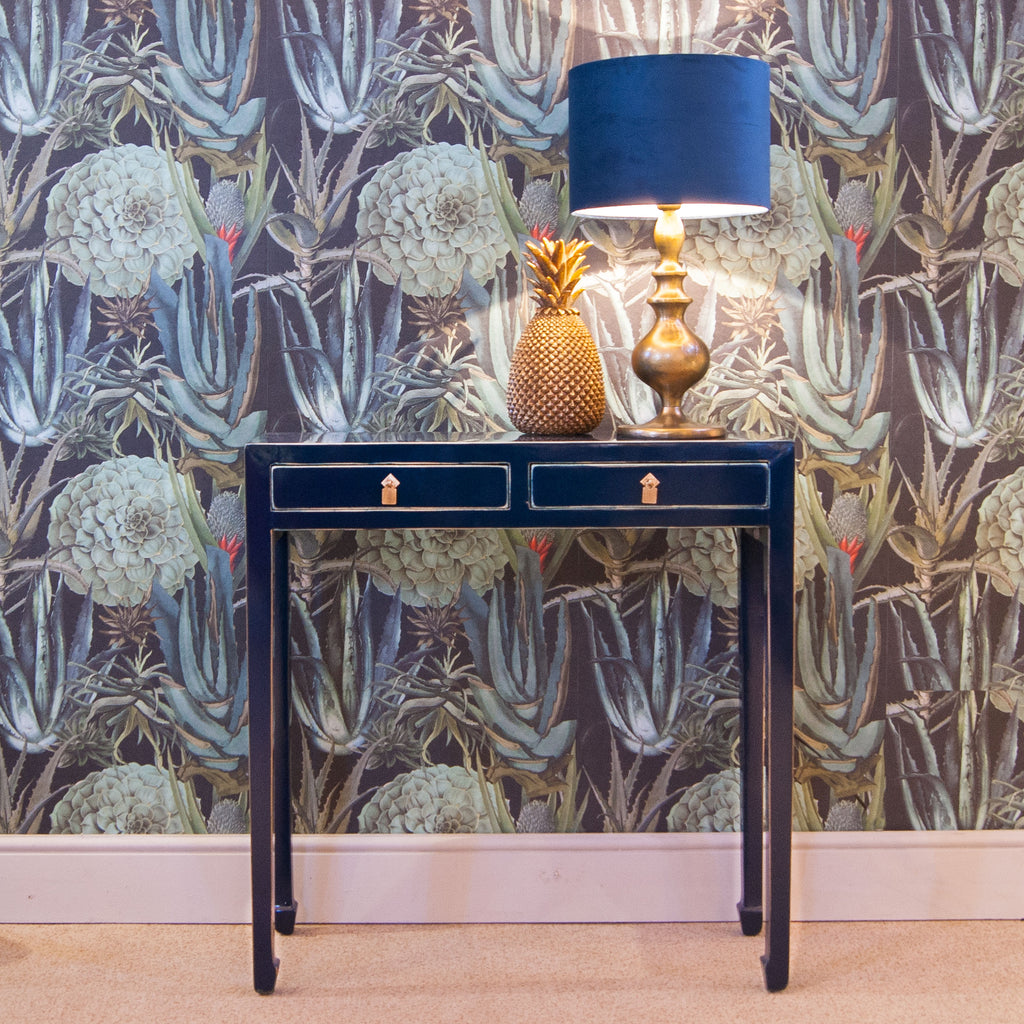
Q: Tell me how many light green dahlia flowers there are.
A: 11